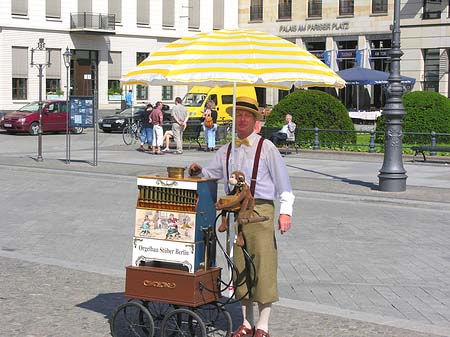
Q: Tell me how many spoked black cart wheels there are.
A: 4